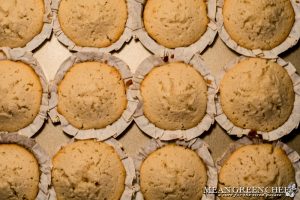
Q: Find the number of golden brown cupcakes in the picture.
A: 12